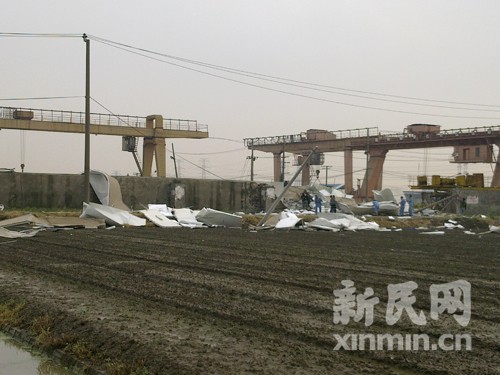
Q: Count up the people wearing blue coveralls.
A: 4